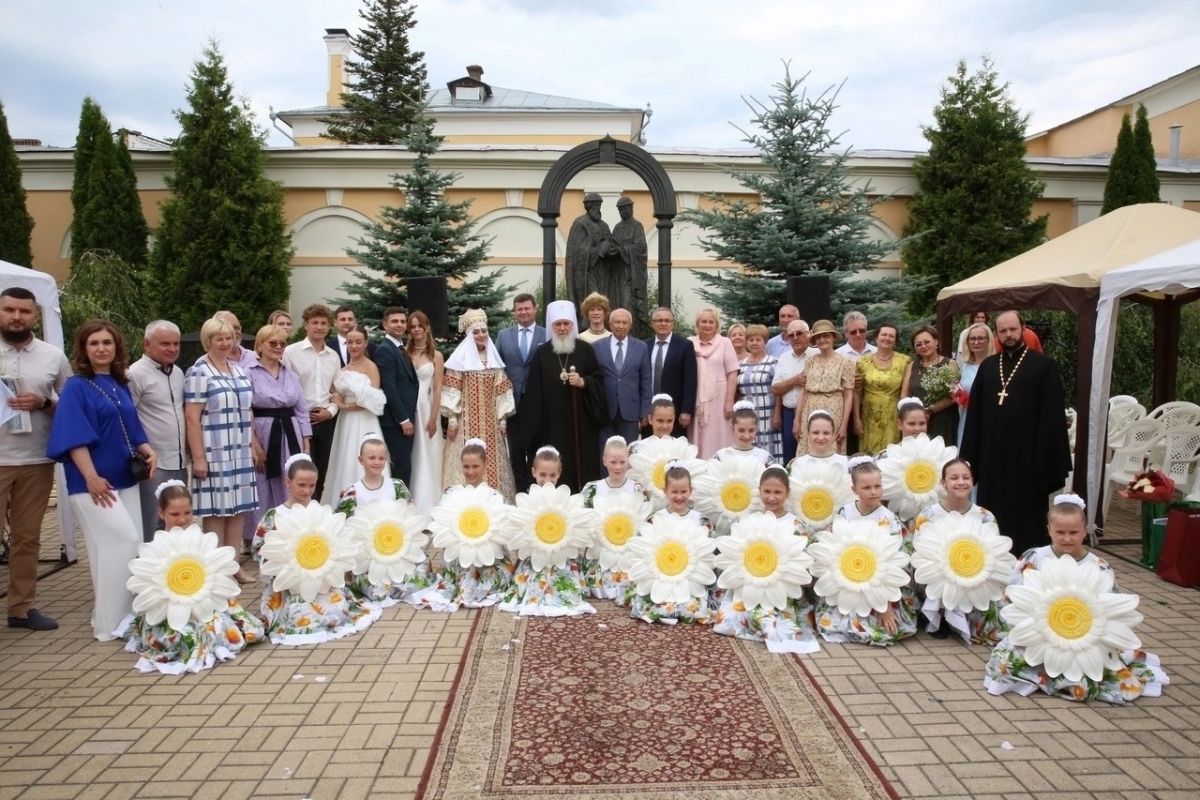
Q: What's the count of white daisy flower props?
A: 15